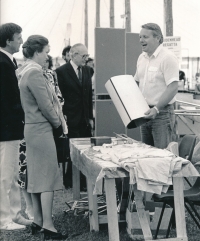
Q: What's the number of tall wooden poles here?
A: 5